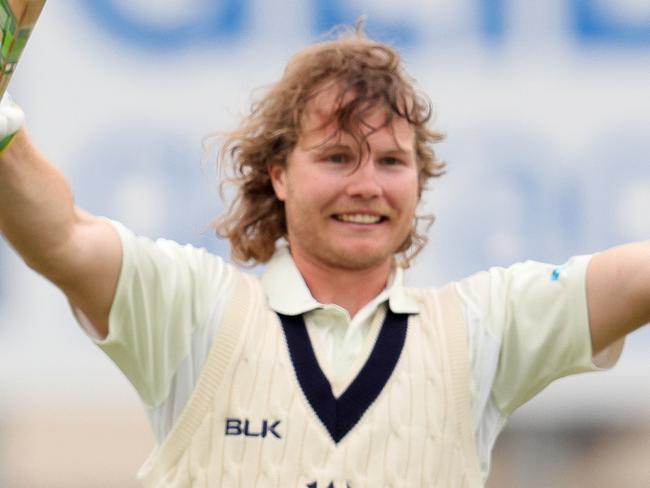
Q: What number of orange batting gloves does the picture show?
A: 0